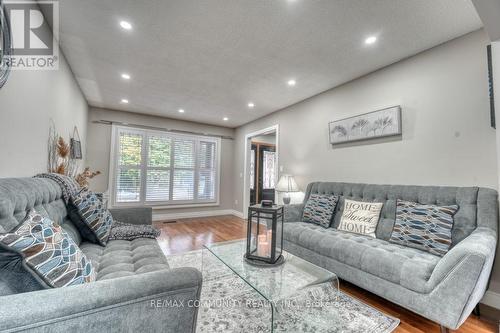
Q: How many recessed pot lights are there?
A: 8